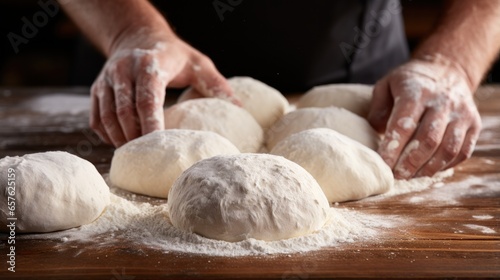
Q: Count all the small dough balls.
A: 8